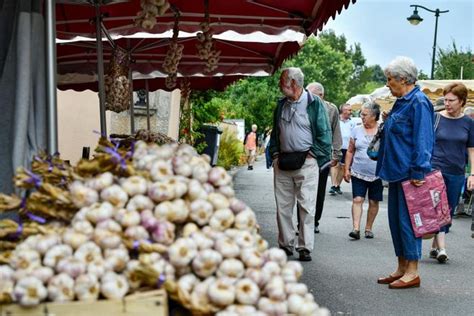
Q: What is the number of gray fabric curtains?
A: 1